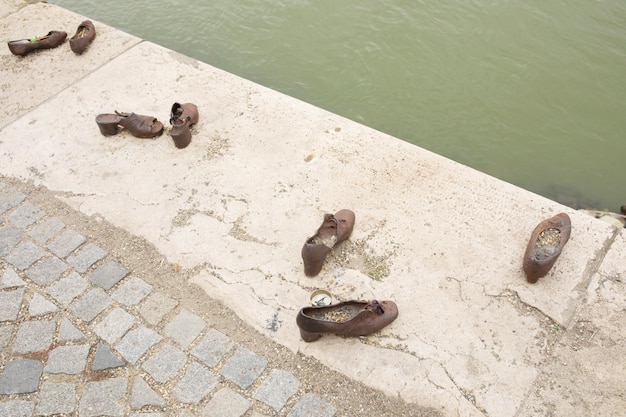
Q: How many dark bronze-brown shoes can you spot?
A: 7